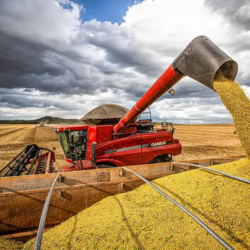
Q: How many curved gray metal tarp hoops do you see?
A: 3